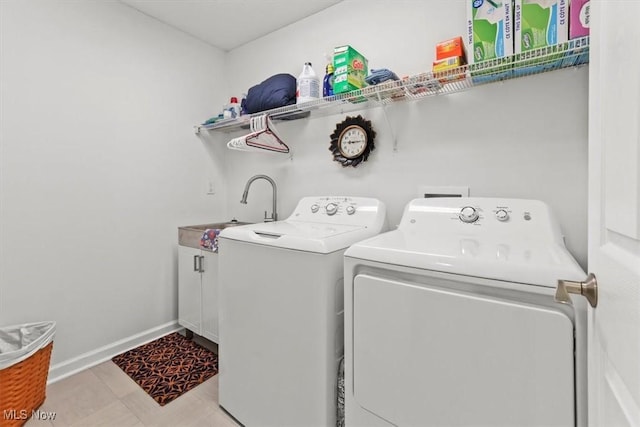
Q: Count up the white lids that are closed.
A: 2